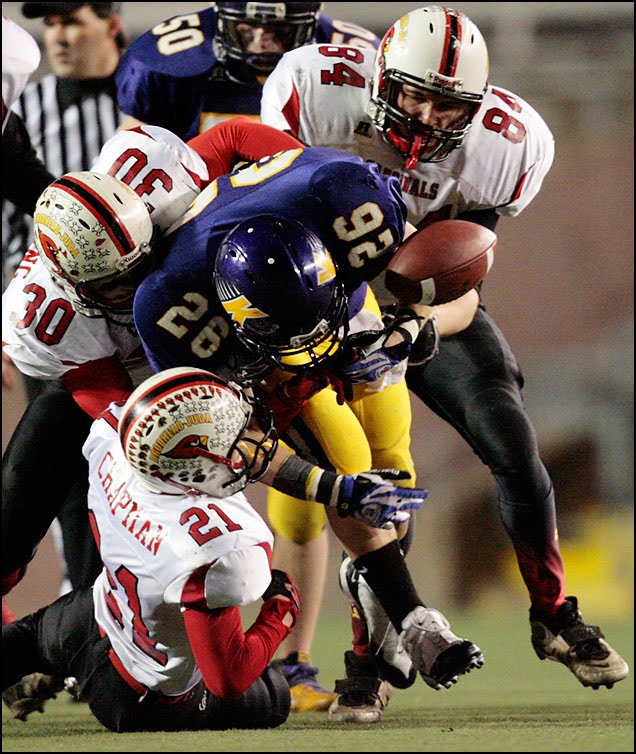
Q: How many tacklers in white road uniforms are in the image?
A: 3